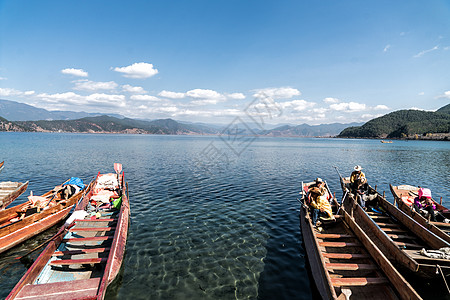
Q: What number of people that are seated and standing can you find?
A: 5